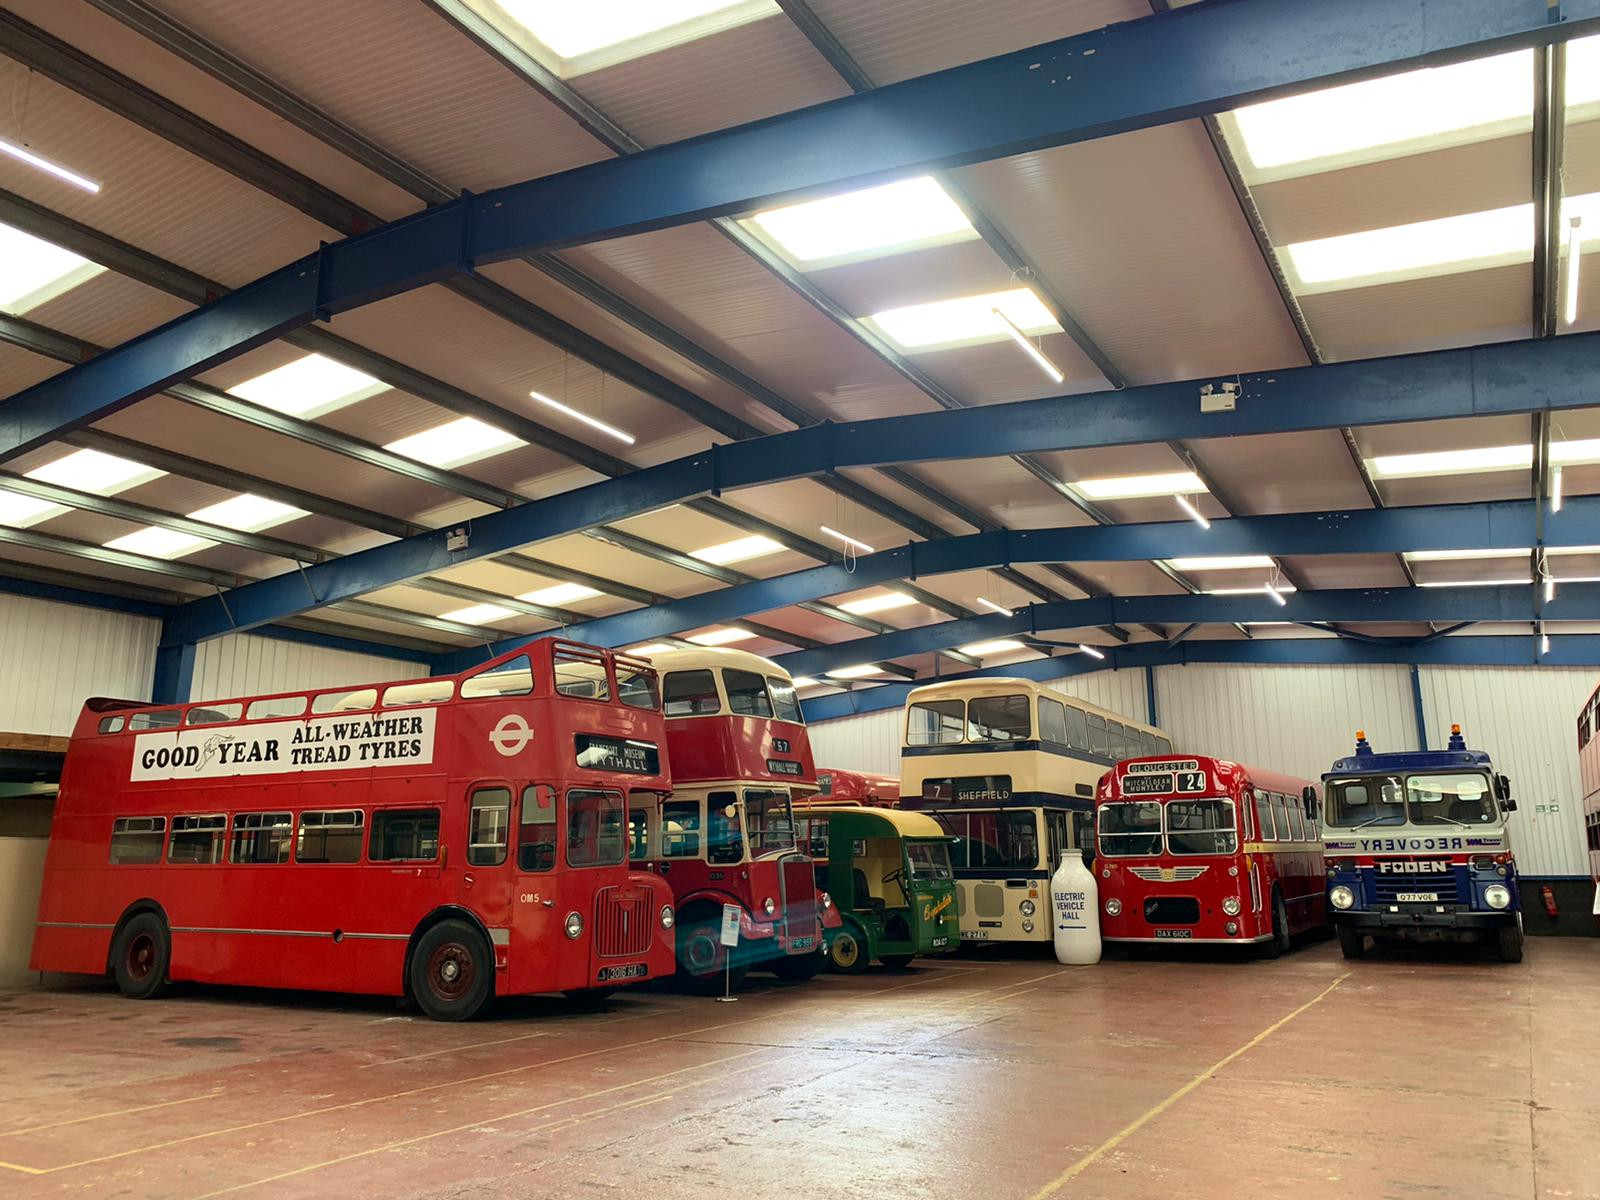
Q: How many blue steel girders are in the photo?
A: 5